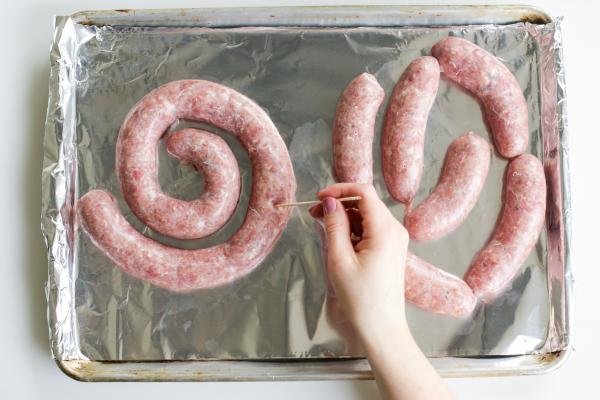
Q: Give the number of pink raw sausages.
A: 7